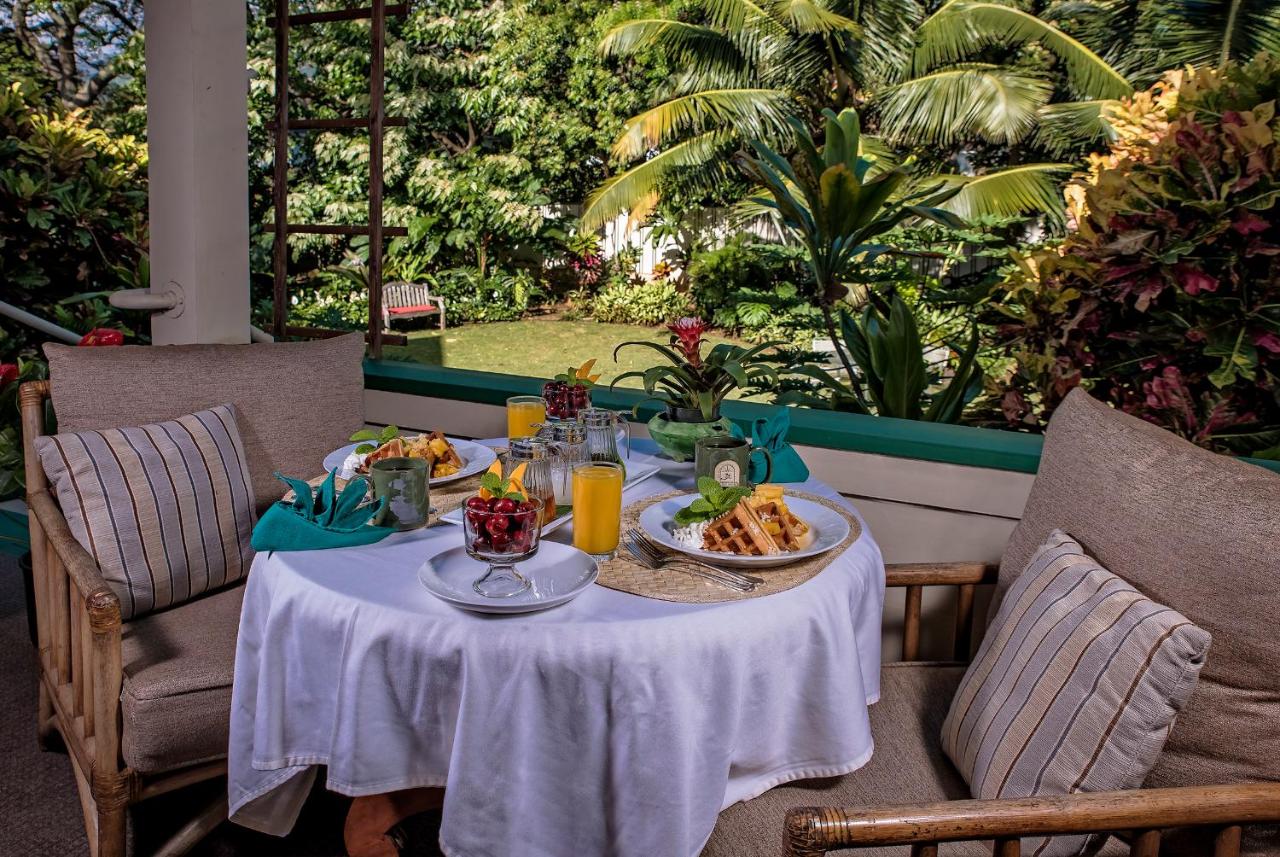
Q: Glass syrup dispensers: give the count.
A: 3